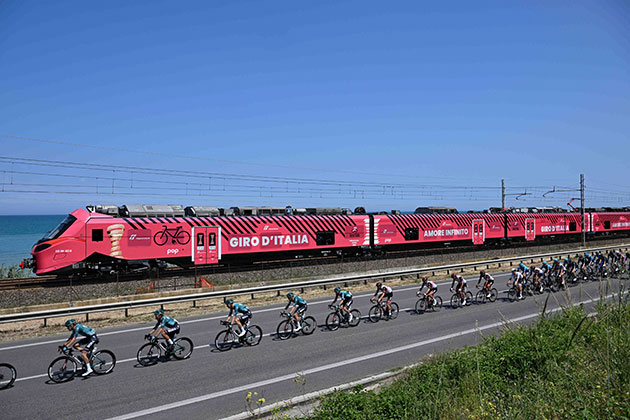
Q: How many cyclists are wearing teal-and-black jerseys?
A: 5